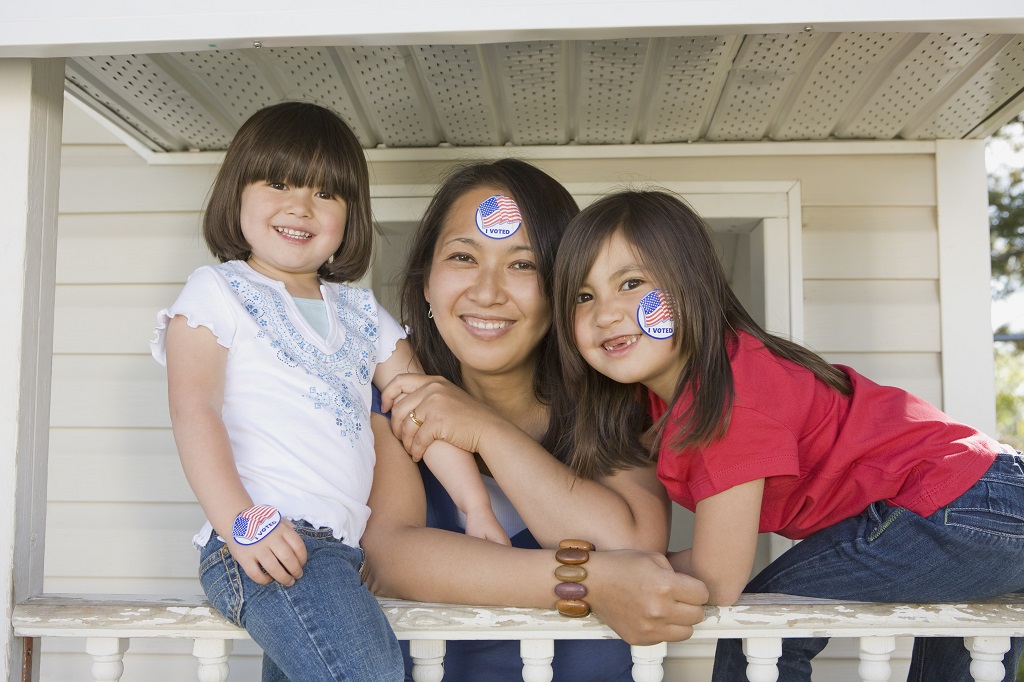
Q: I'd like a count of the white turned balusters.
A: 8